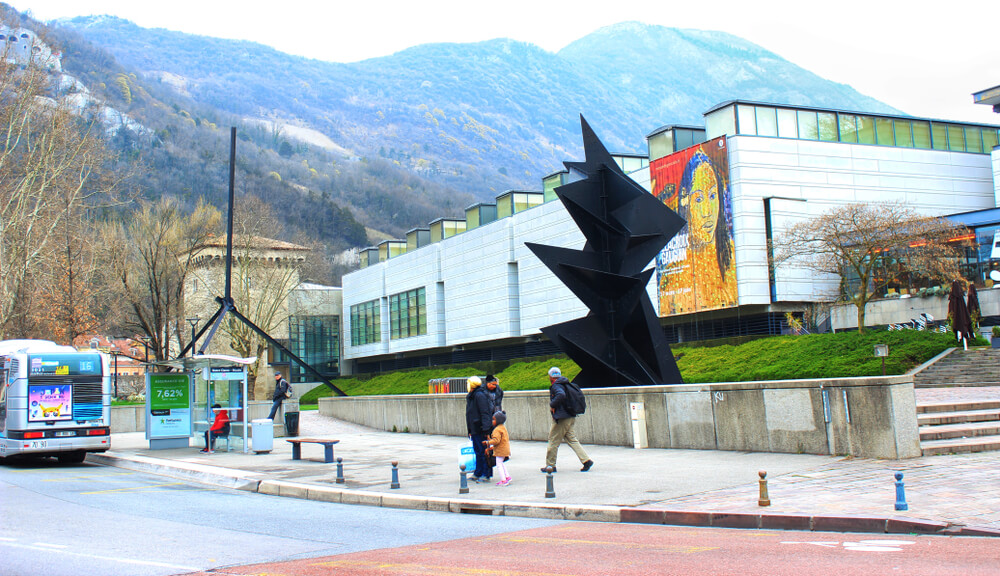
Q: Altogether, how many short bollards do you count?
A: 6